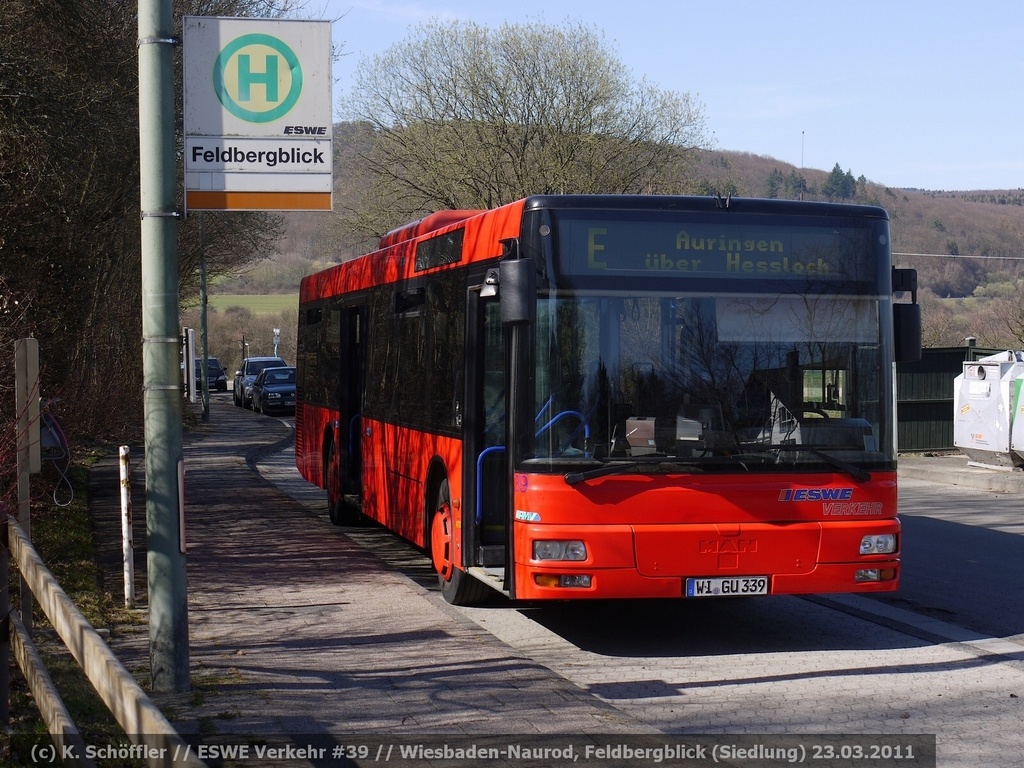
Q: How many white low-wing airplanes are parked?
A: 0